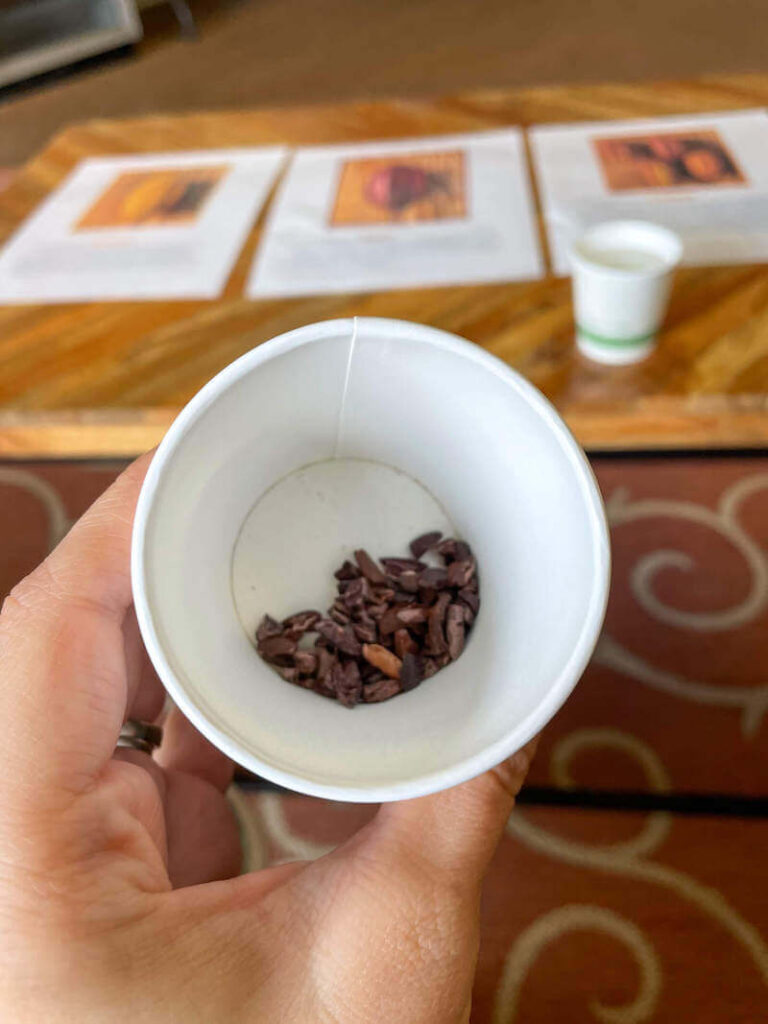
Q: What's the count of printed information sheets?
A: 3